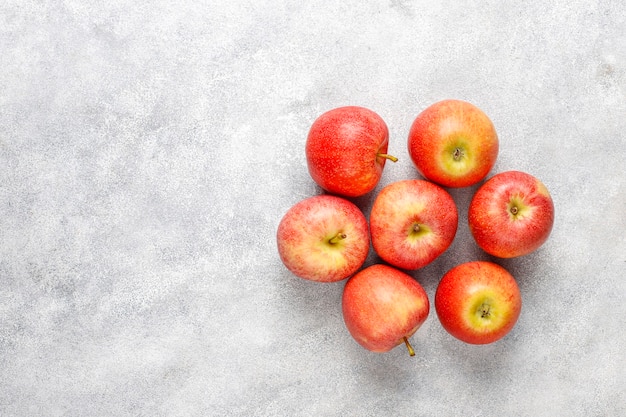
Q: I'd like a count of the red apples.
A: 7